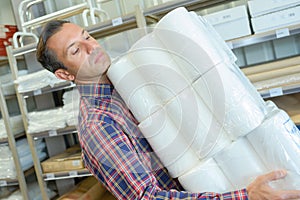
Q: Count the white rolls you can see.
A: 9